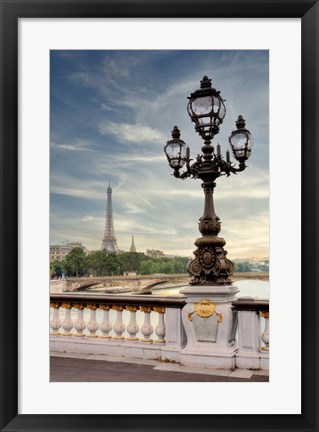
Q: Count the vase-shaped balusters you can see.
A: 10